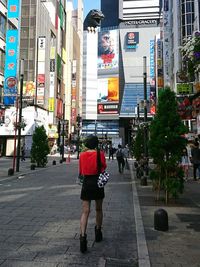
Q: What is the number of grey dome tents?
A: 0